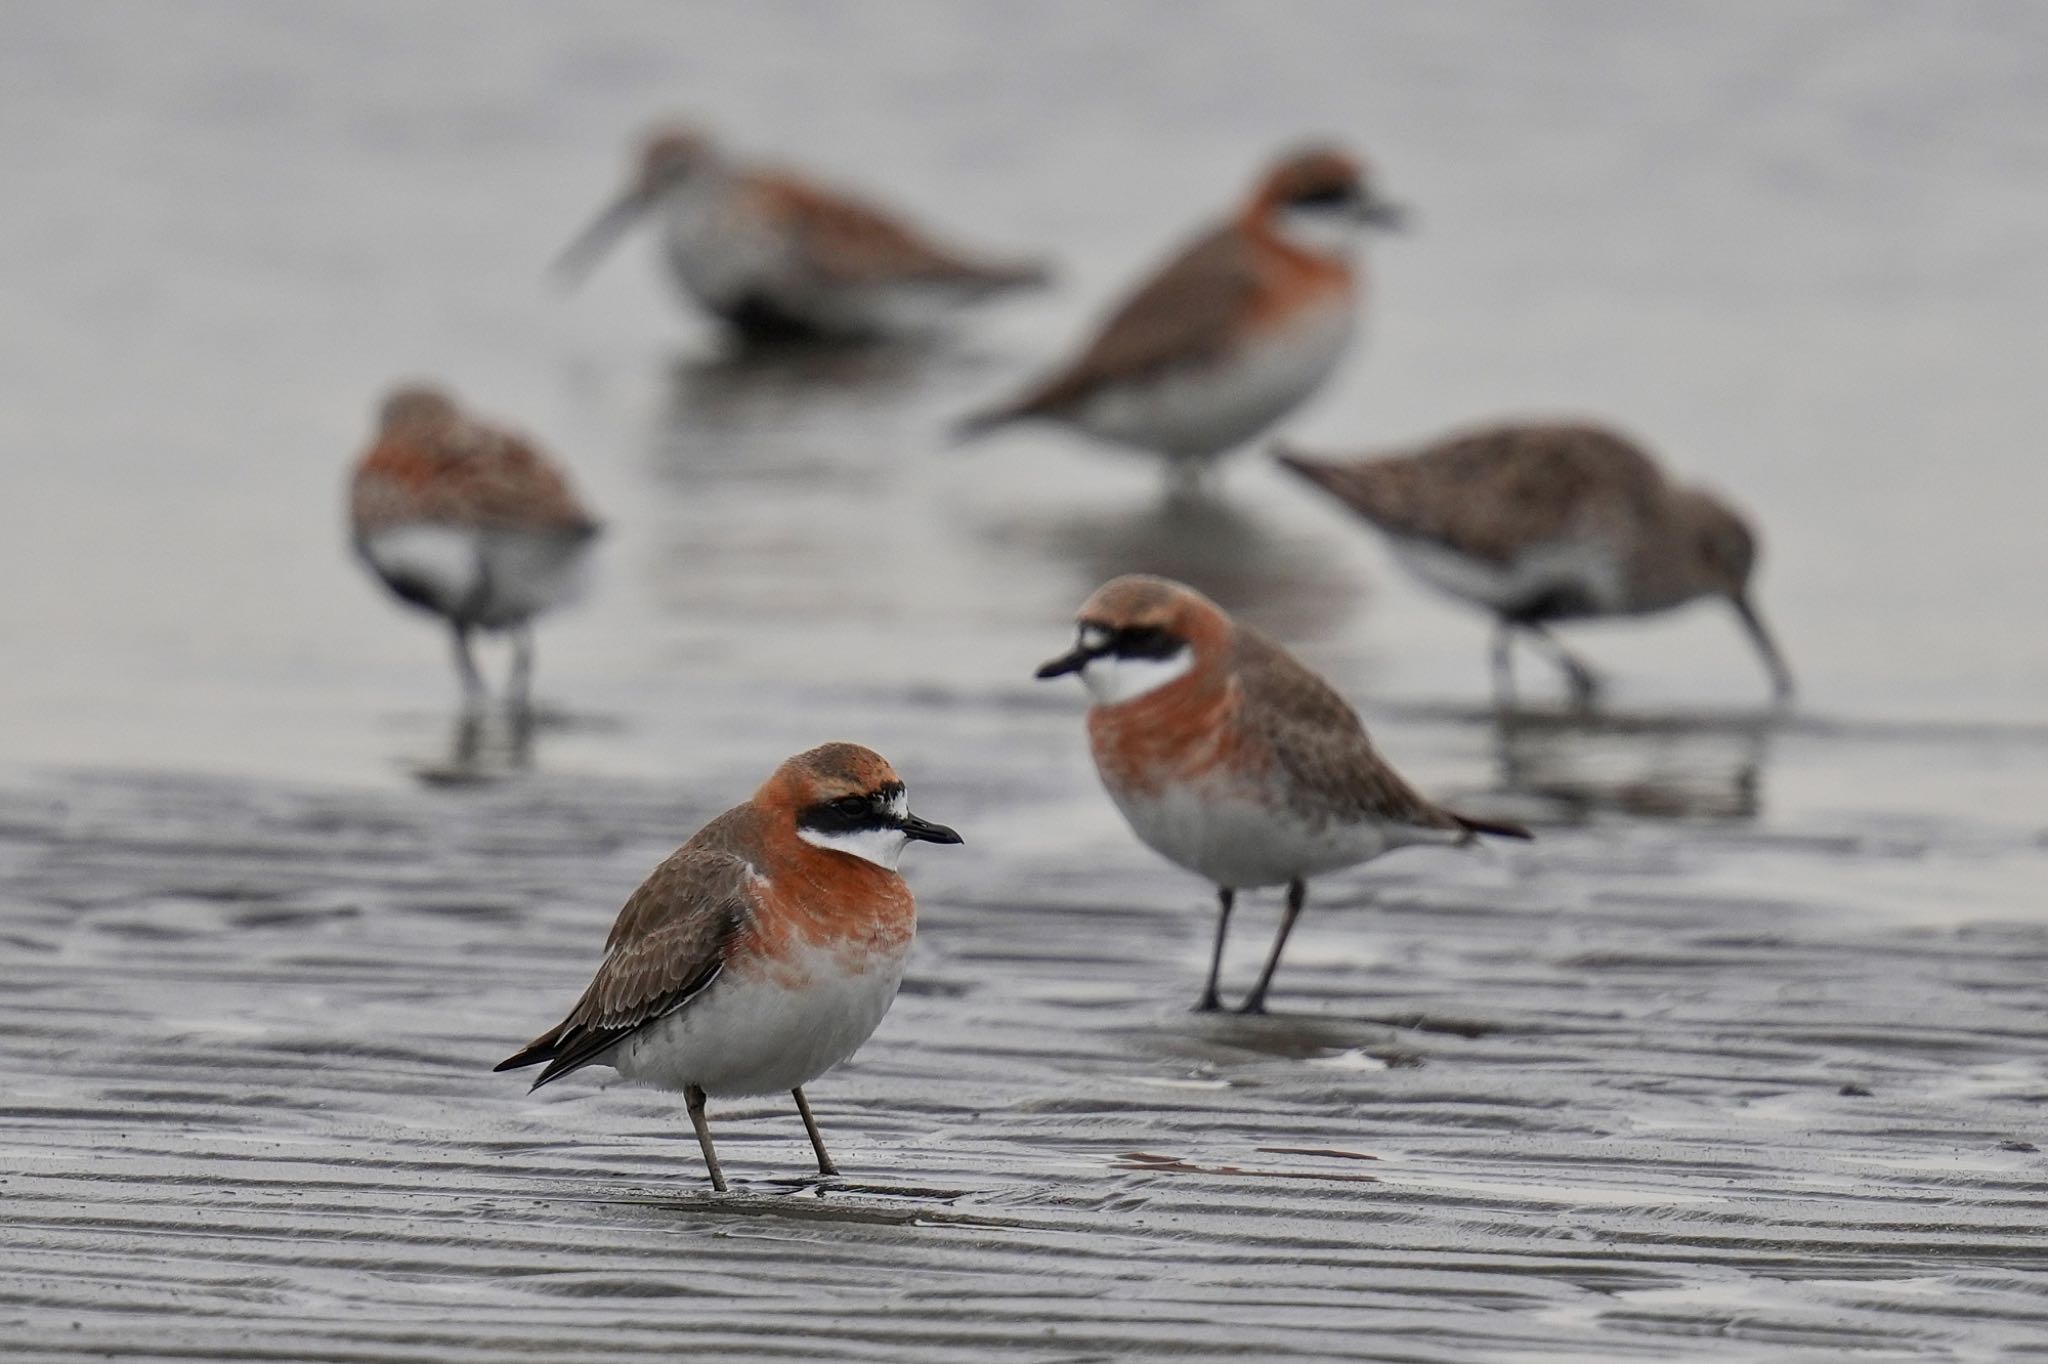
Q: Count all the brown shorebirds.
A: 6